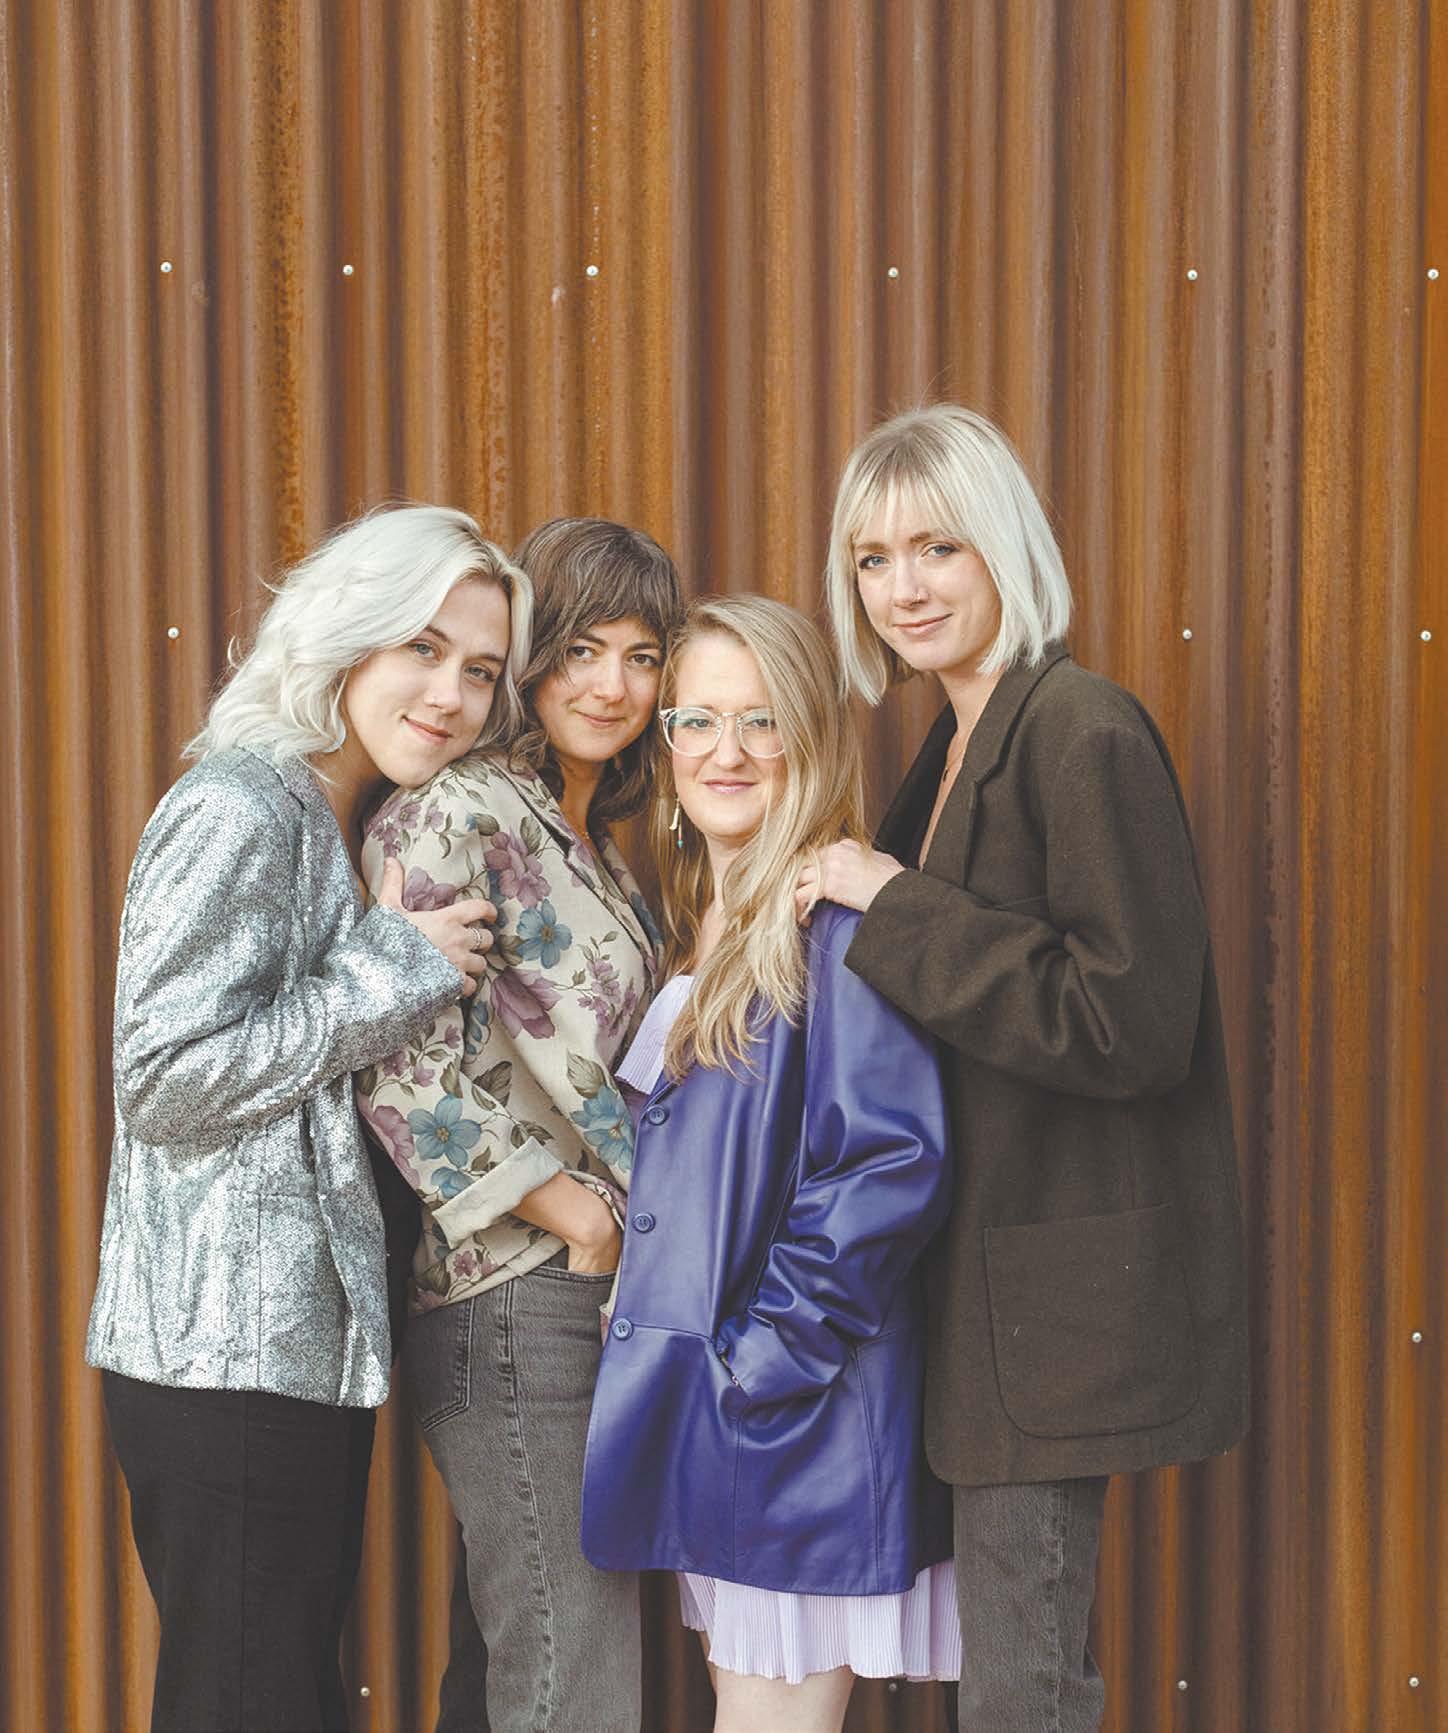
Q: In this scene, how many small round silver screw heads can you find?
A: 14